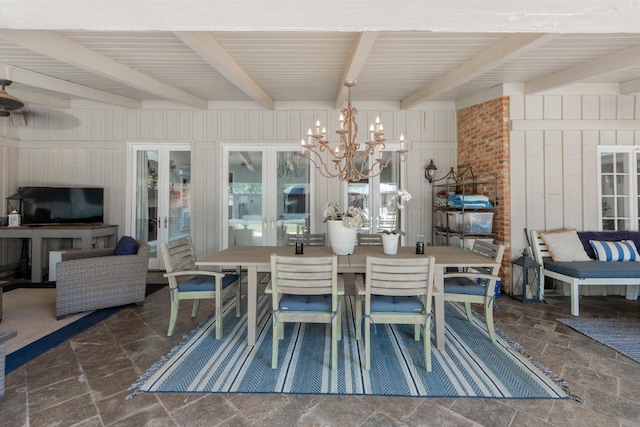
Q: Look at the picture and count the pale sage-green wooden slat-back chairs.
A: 6